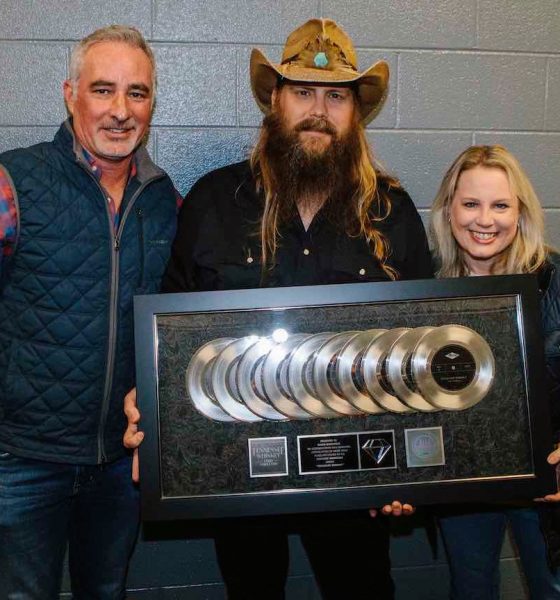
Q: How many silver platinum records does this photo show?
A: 10